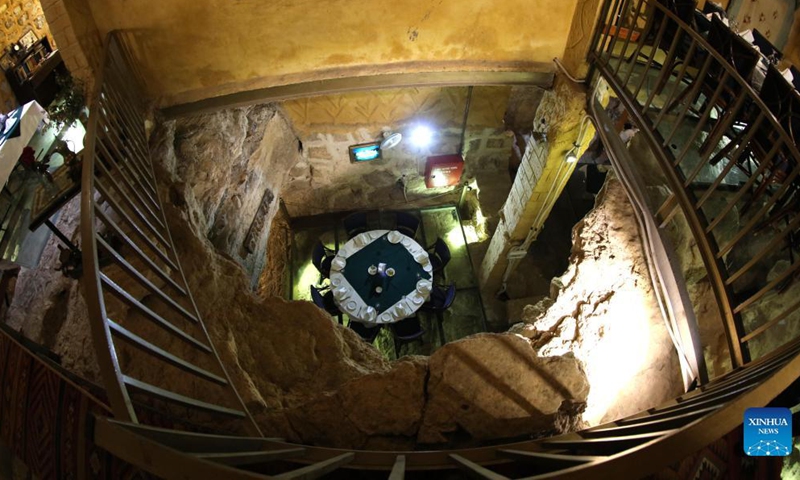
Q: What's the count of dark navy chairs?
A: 8